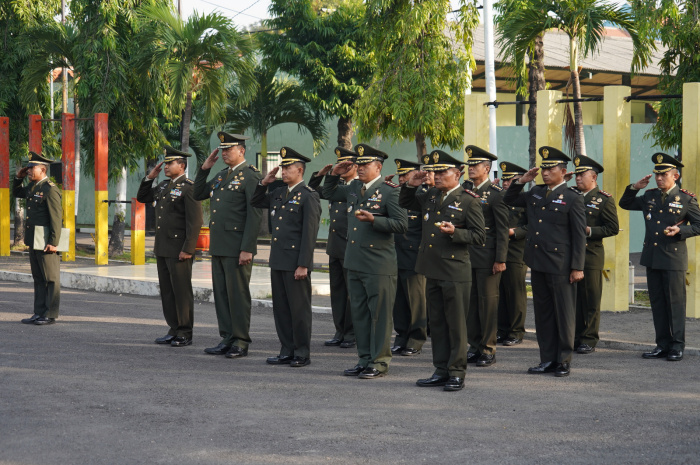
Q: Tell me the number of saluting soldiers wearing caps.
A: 14